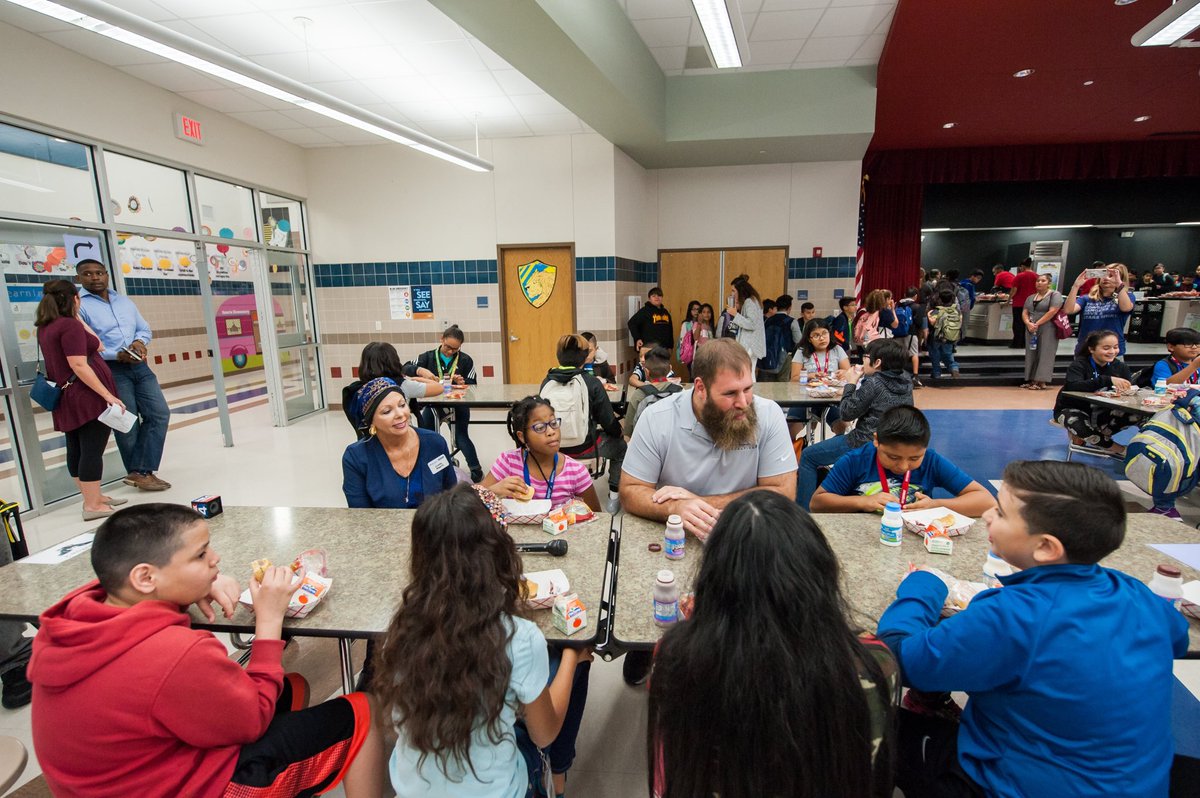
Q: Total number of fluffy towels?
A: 0